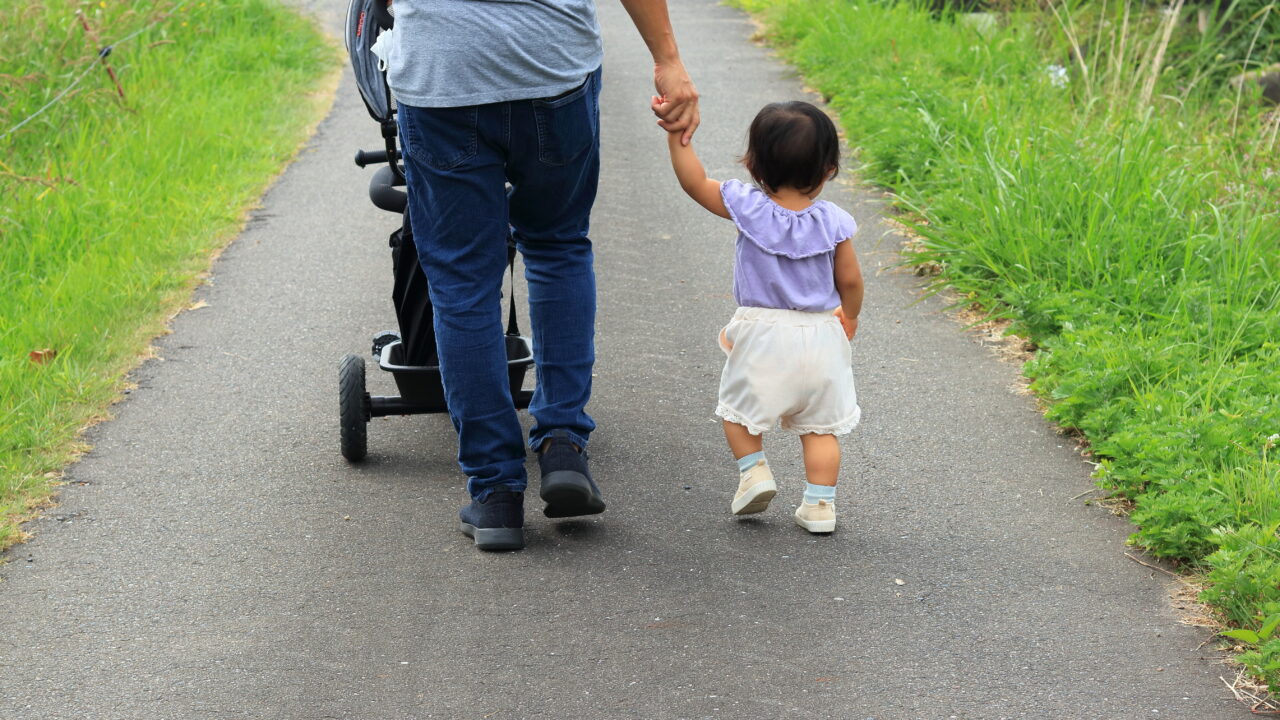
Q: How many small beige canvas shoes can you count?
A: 2